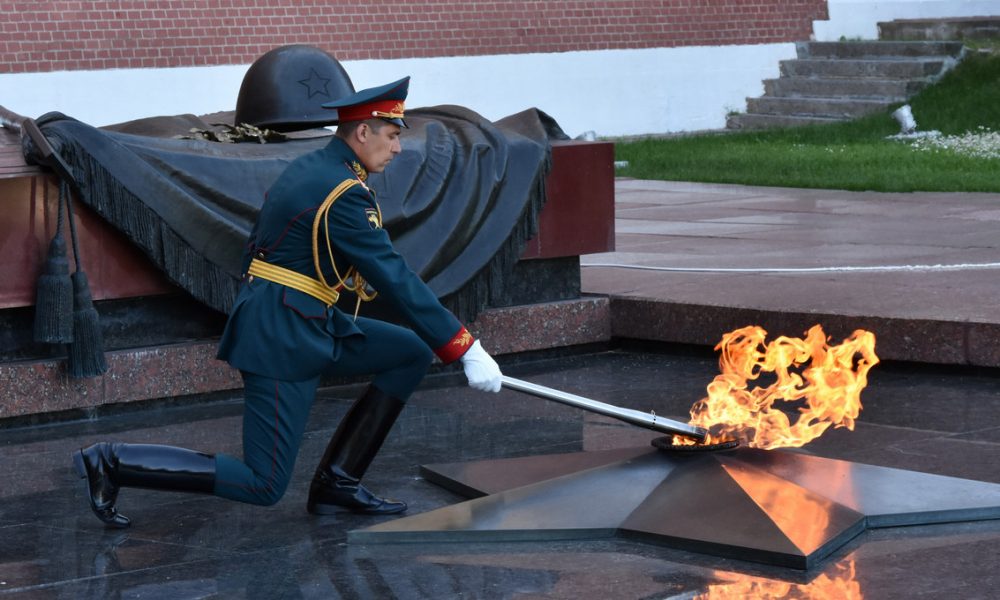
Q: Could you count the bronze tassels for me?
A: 2